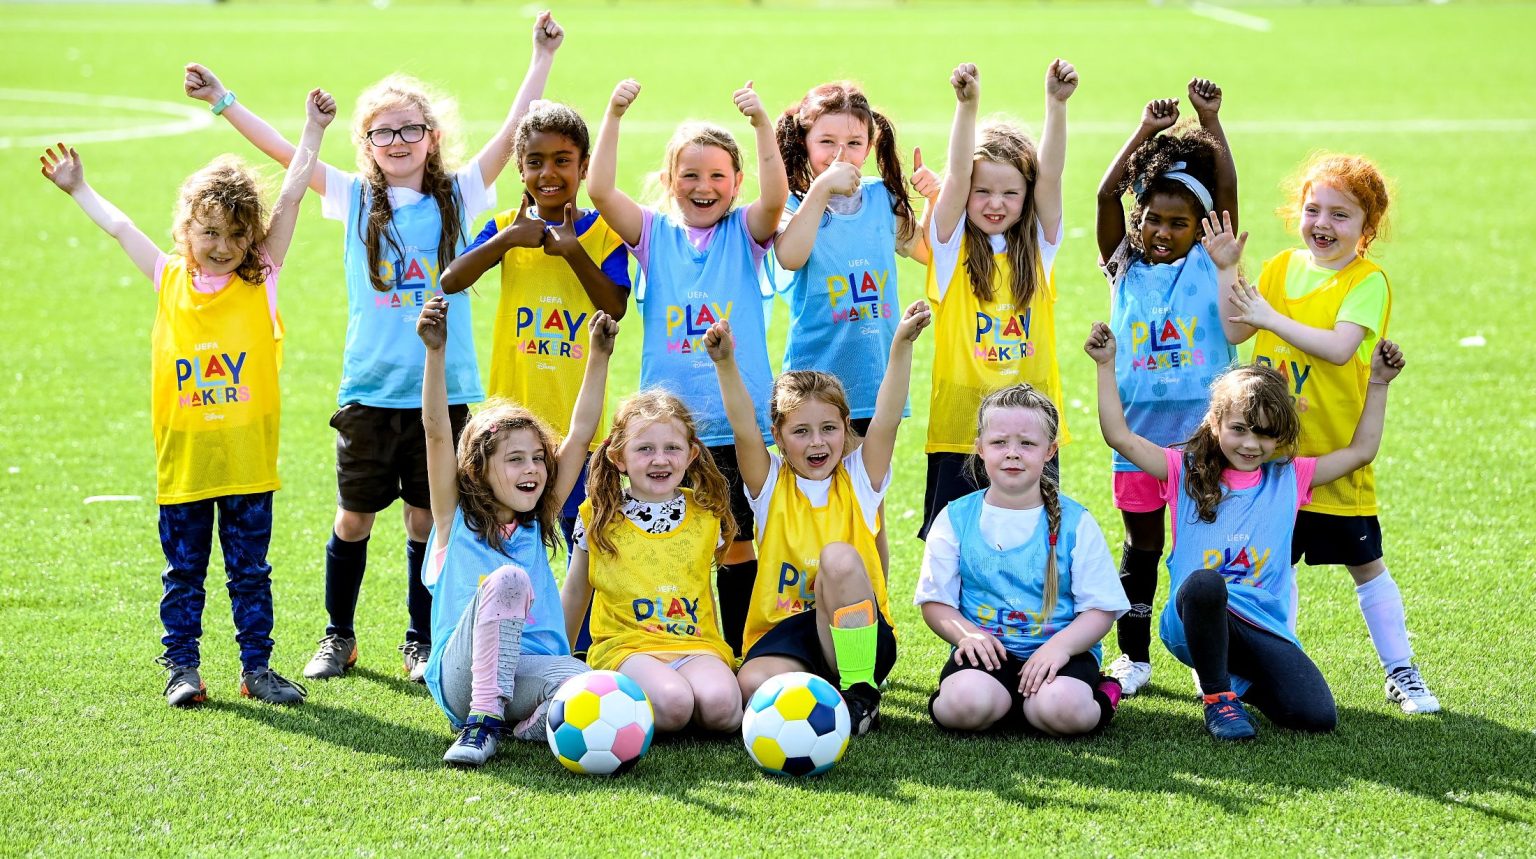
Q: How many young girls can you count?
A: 13